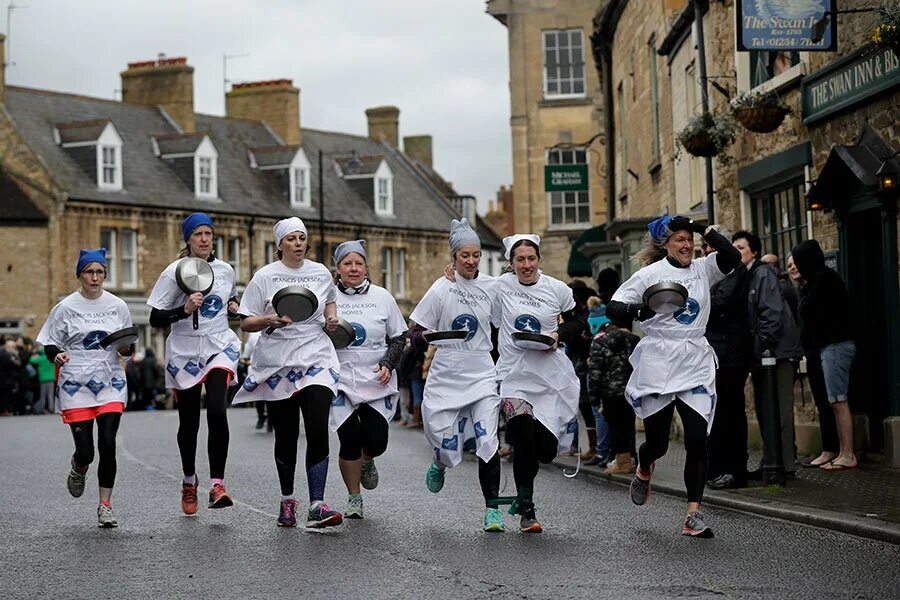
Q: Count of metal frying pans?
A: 7